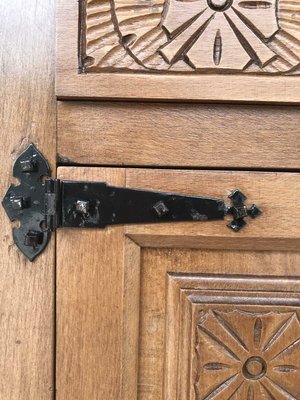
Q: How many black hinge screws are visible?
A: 6